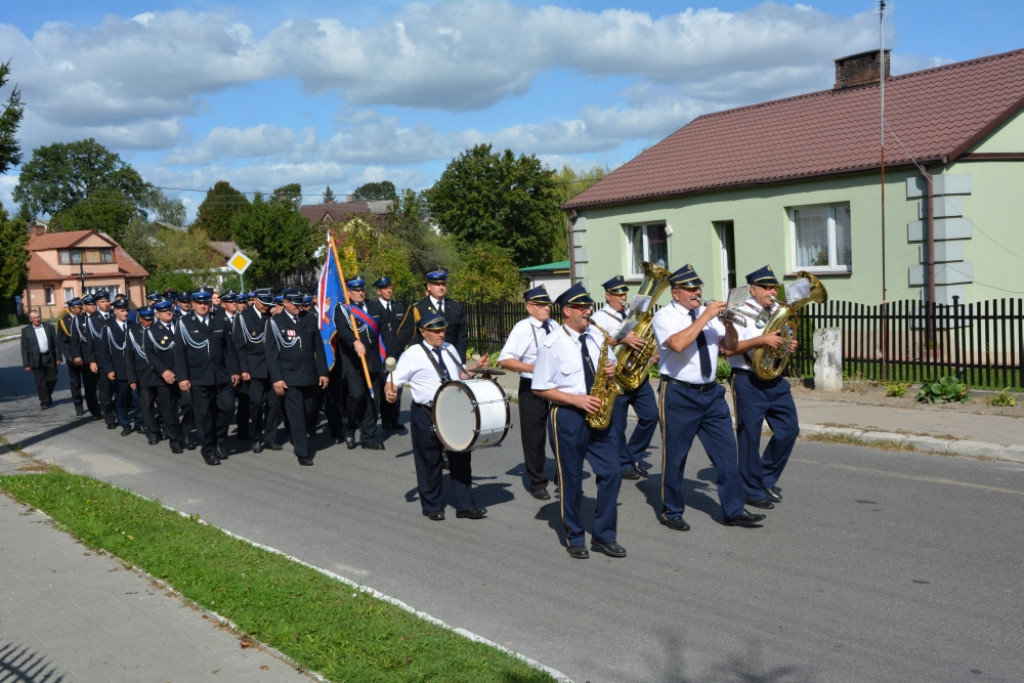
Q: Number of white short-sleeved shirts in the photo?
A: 6